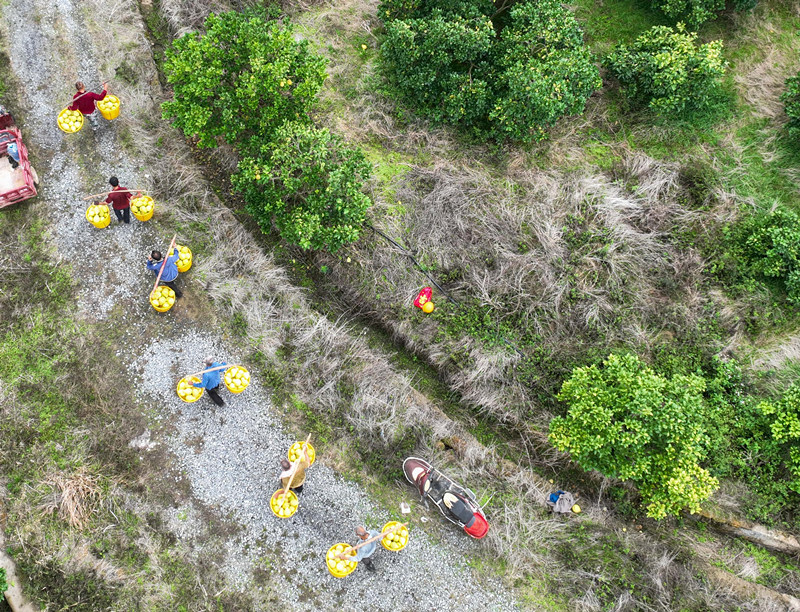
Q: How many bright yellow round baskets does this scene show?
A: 12